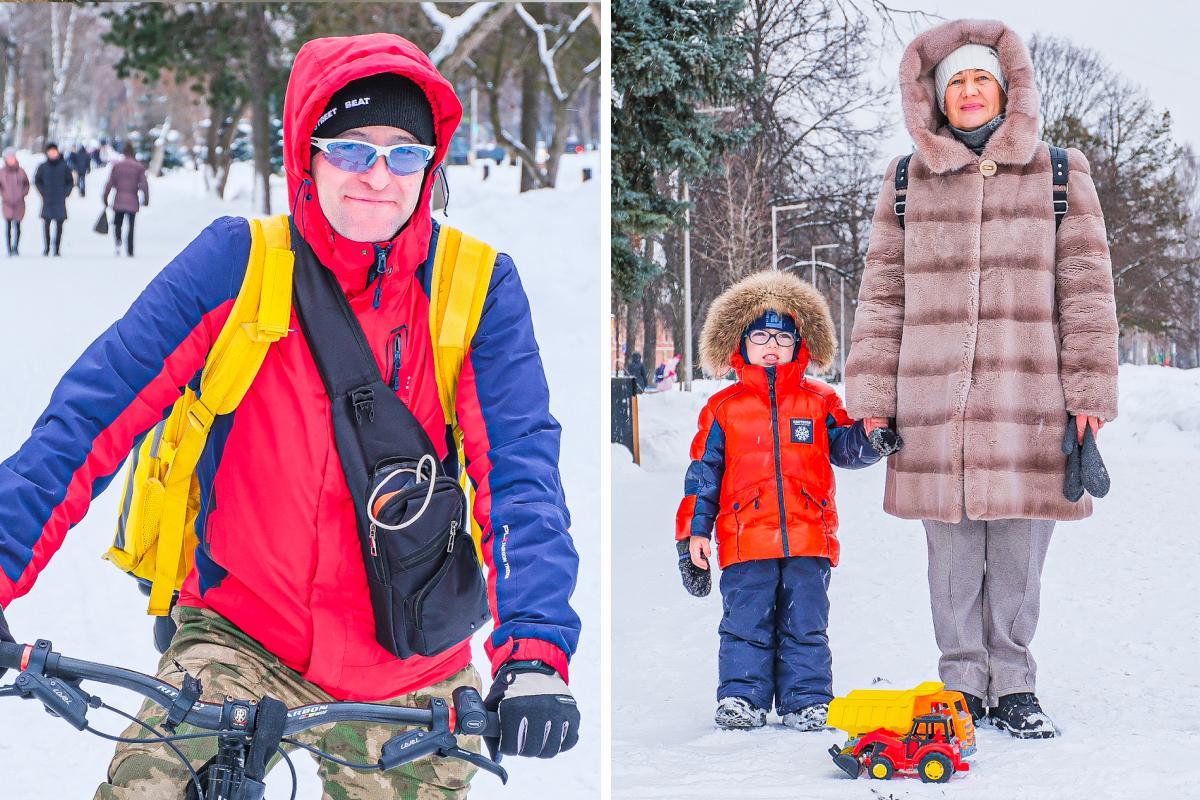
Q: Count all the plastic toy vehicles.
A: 2